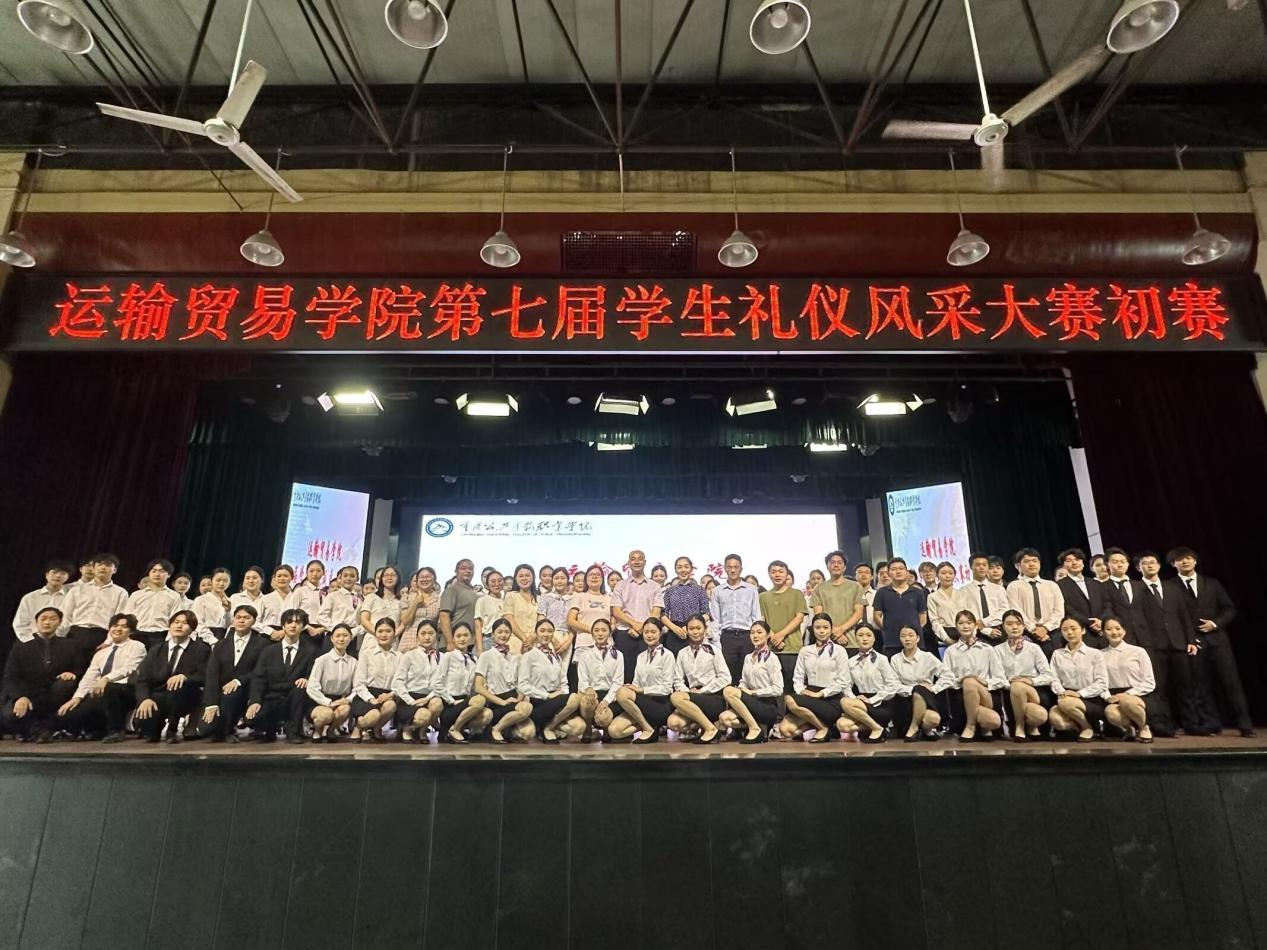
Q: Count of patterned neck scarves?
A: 14